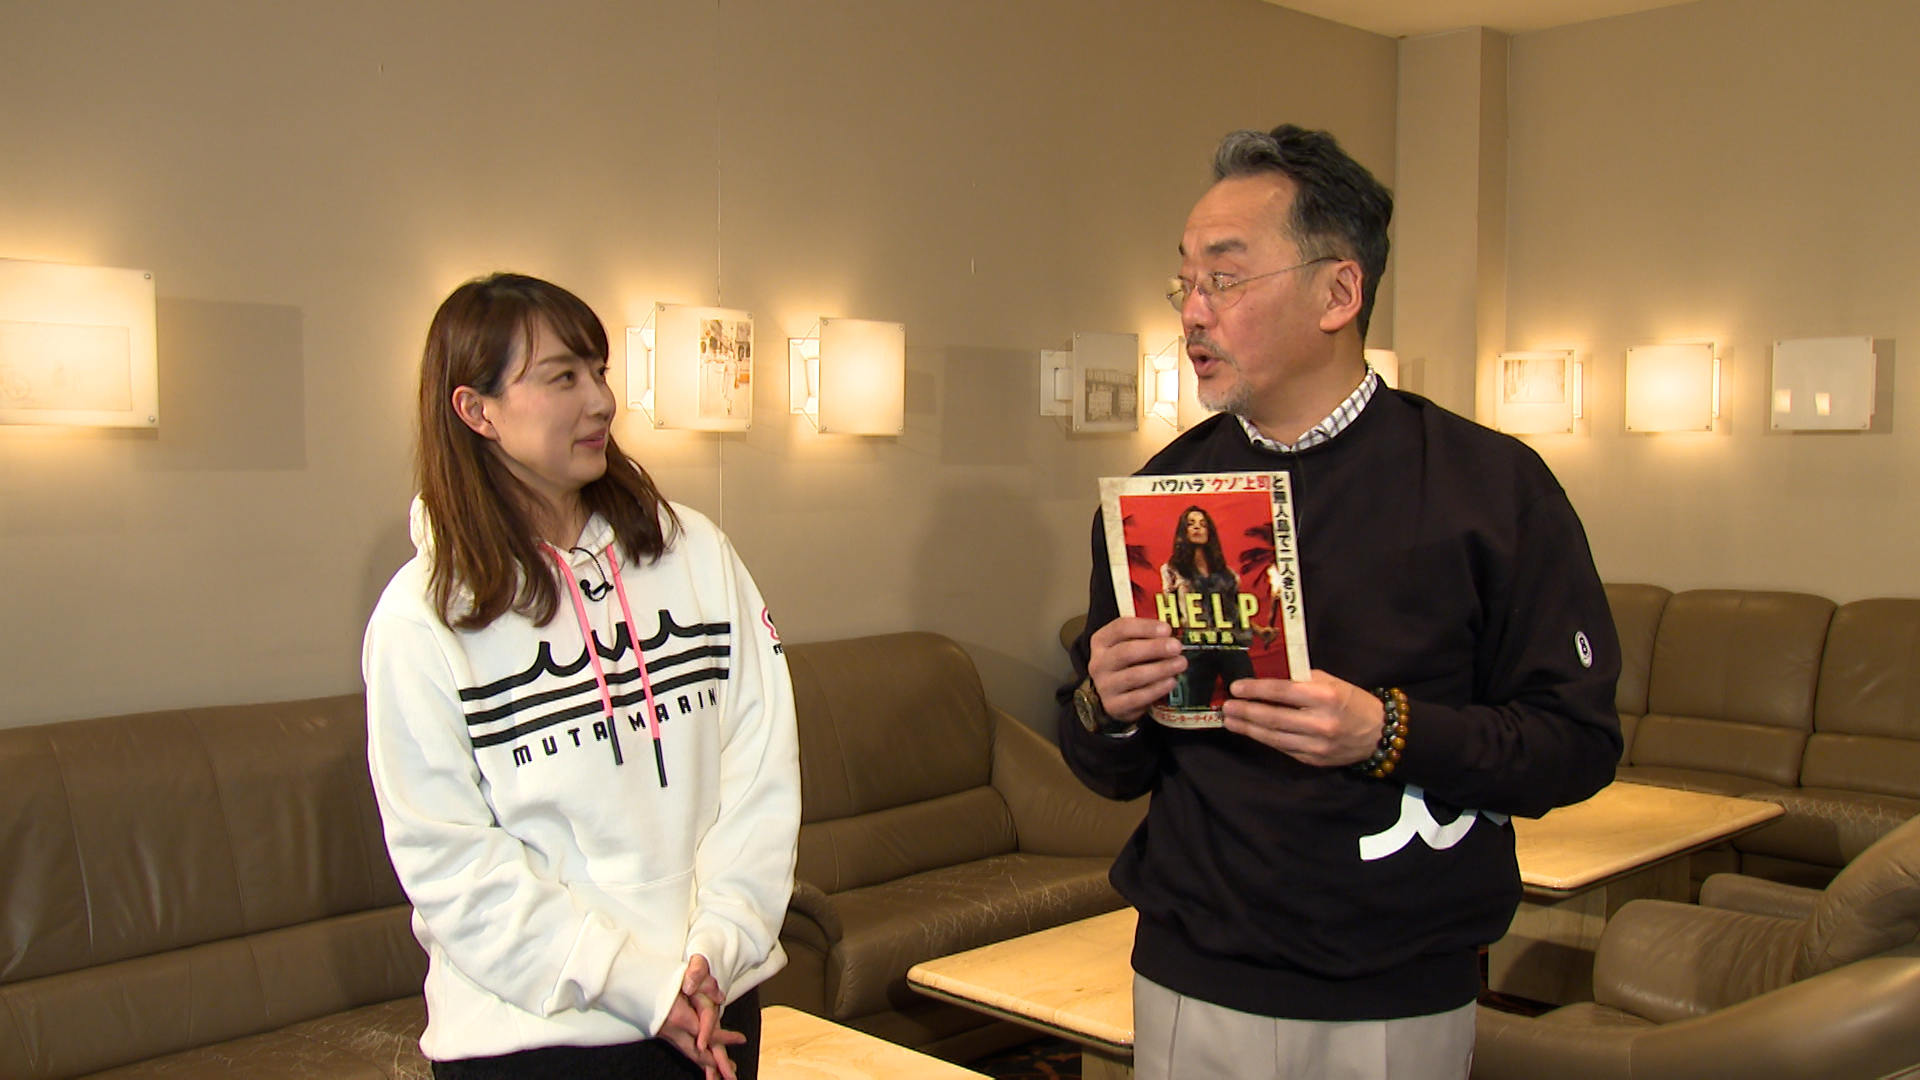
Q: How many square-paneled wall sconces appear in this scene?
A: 9